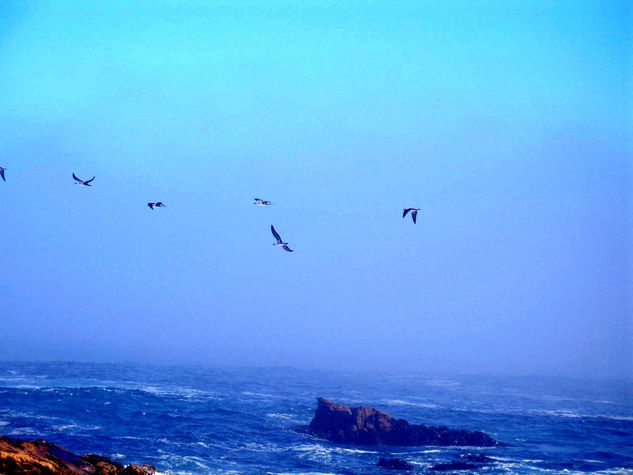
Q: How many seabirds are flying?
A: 6